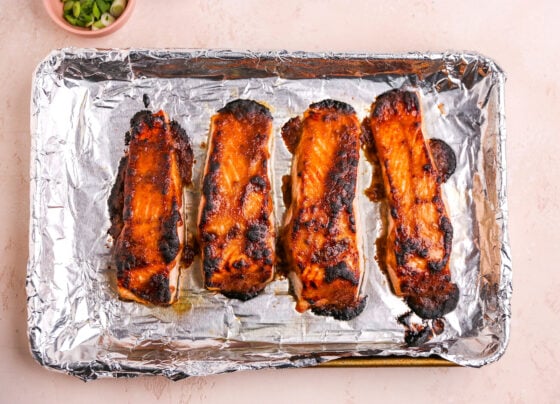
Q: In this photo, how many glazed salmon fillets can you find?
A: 4